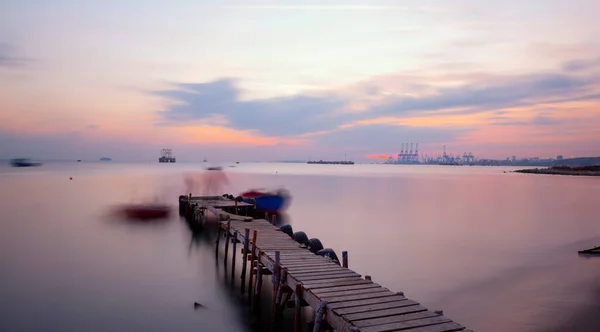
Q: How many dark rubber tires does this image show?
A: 4